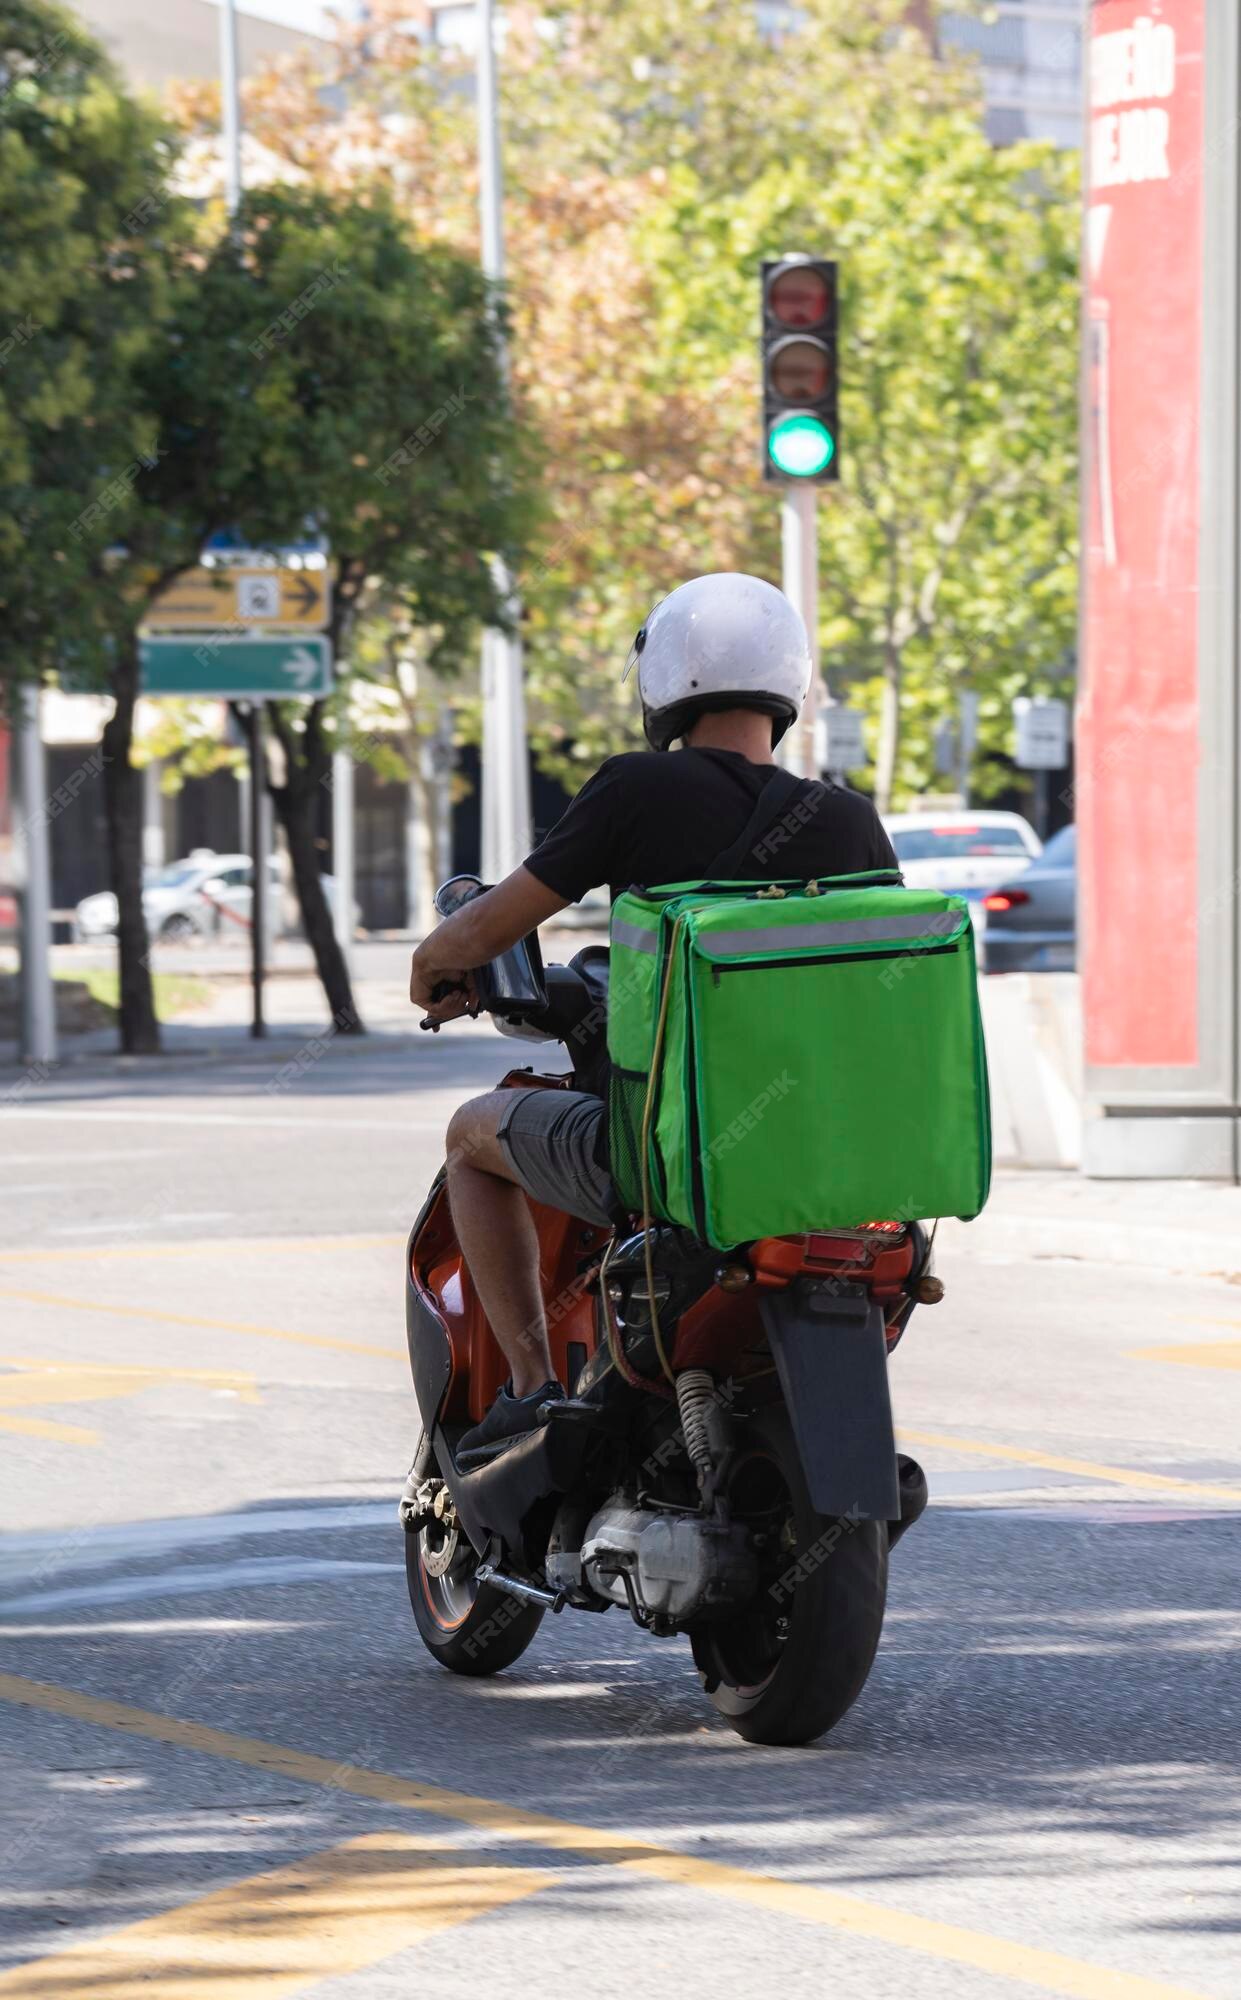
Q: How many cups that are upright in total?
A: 0